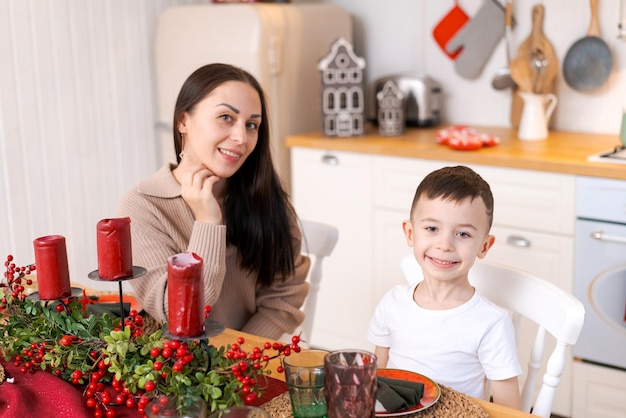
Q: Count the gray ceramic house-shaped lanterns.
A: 2